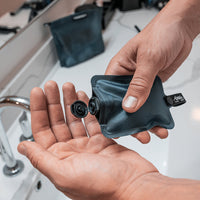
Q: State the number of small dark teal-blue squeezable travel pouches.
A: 1